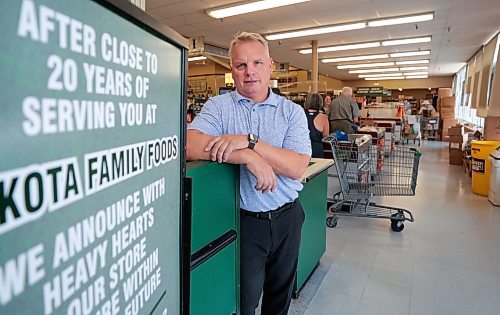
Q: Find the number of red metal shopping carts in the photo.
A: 0